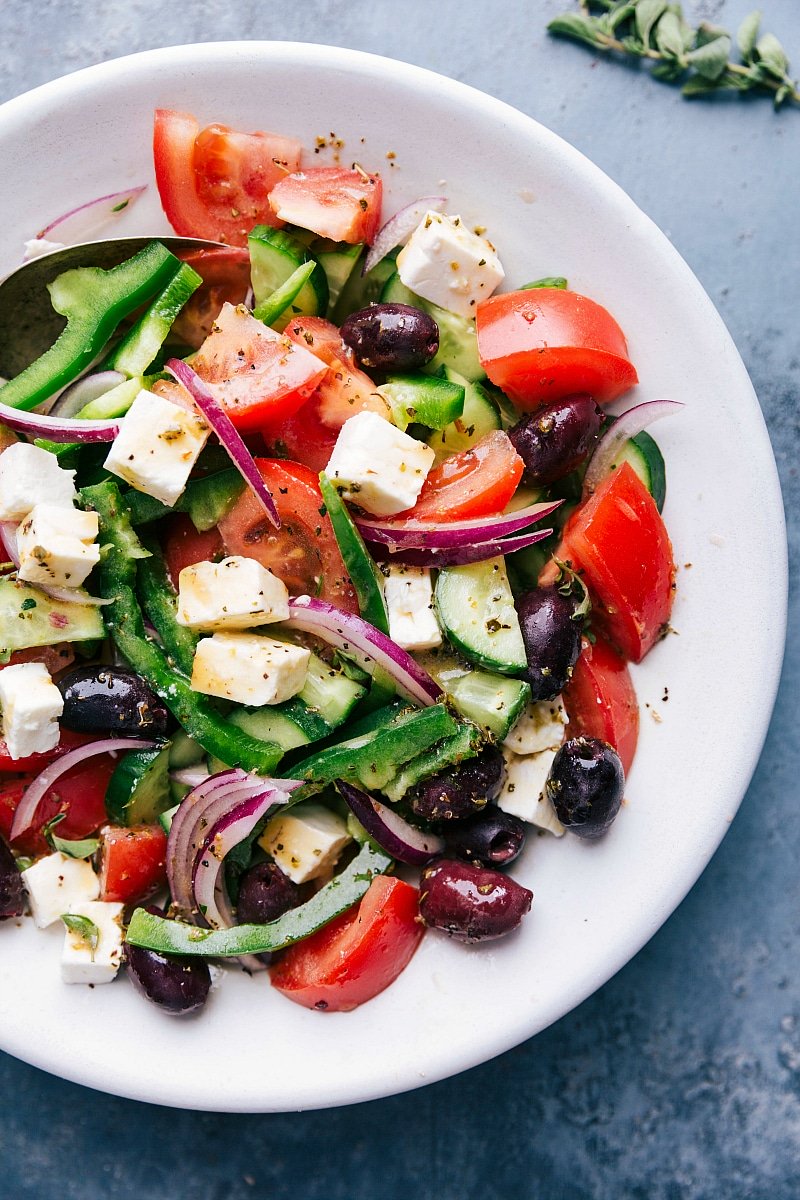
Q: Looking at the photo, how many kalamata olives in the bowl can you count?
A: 11